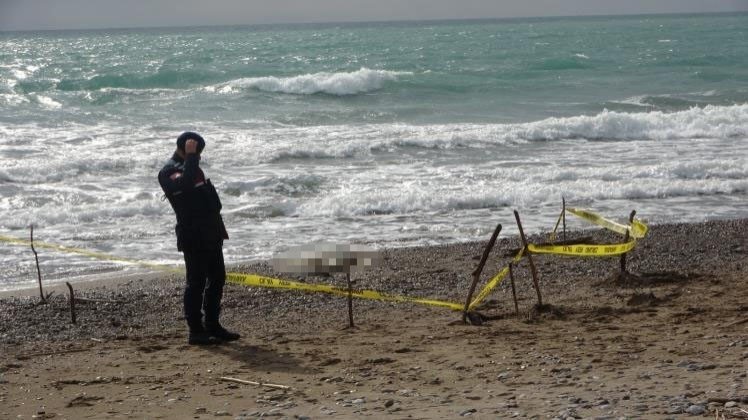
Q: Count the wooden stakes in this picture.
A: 8